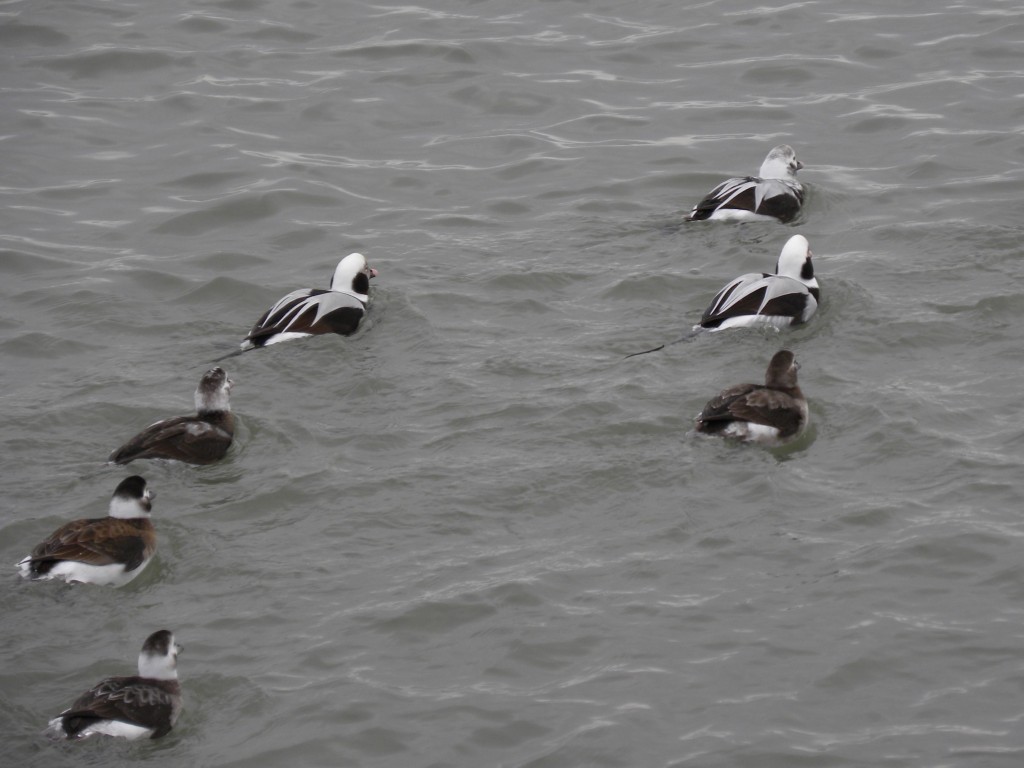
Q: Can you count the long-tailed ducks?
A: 7